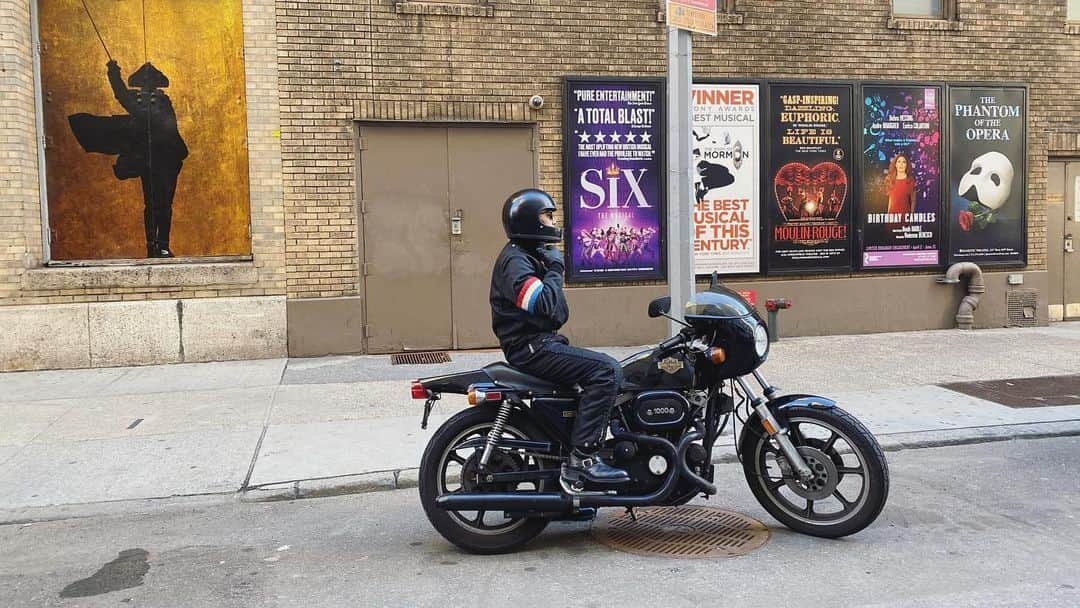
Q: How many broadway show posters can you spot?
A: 5